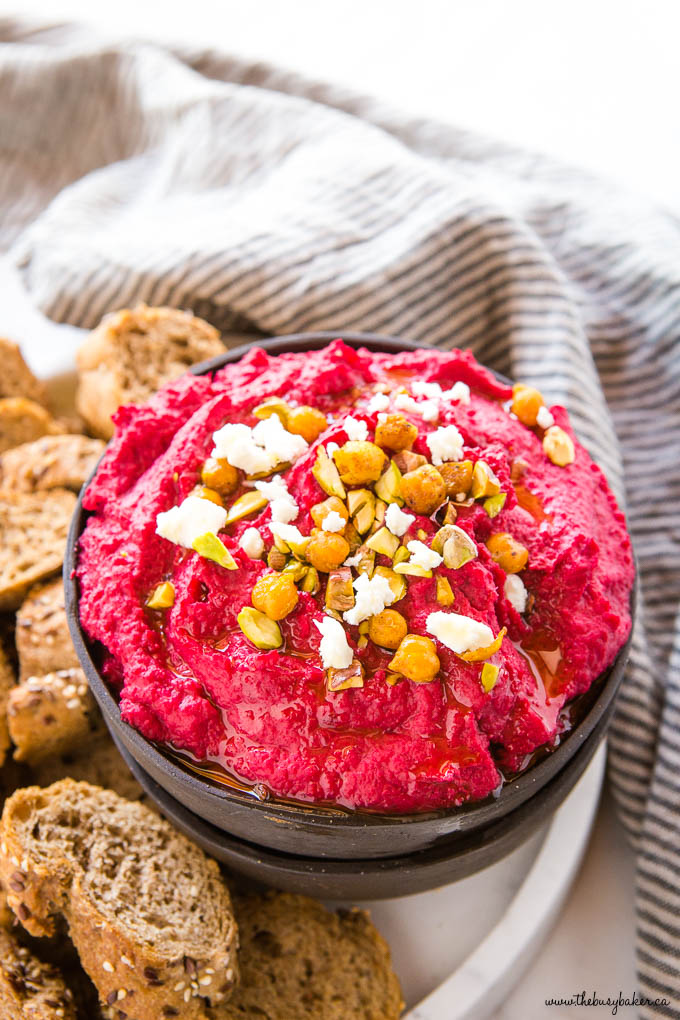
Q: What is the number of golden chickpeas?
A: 14